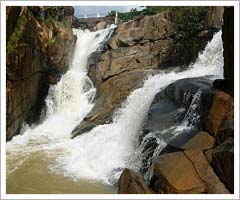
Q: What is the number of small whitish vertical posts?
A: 3